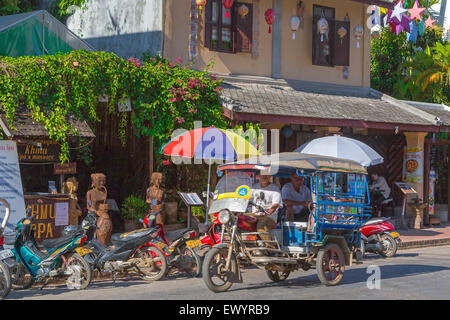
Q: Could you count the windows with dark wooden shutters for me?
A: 2